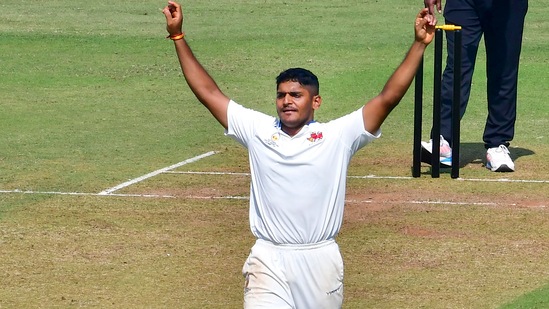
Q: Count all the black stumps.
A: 3